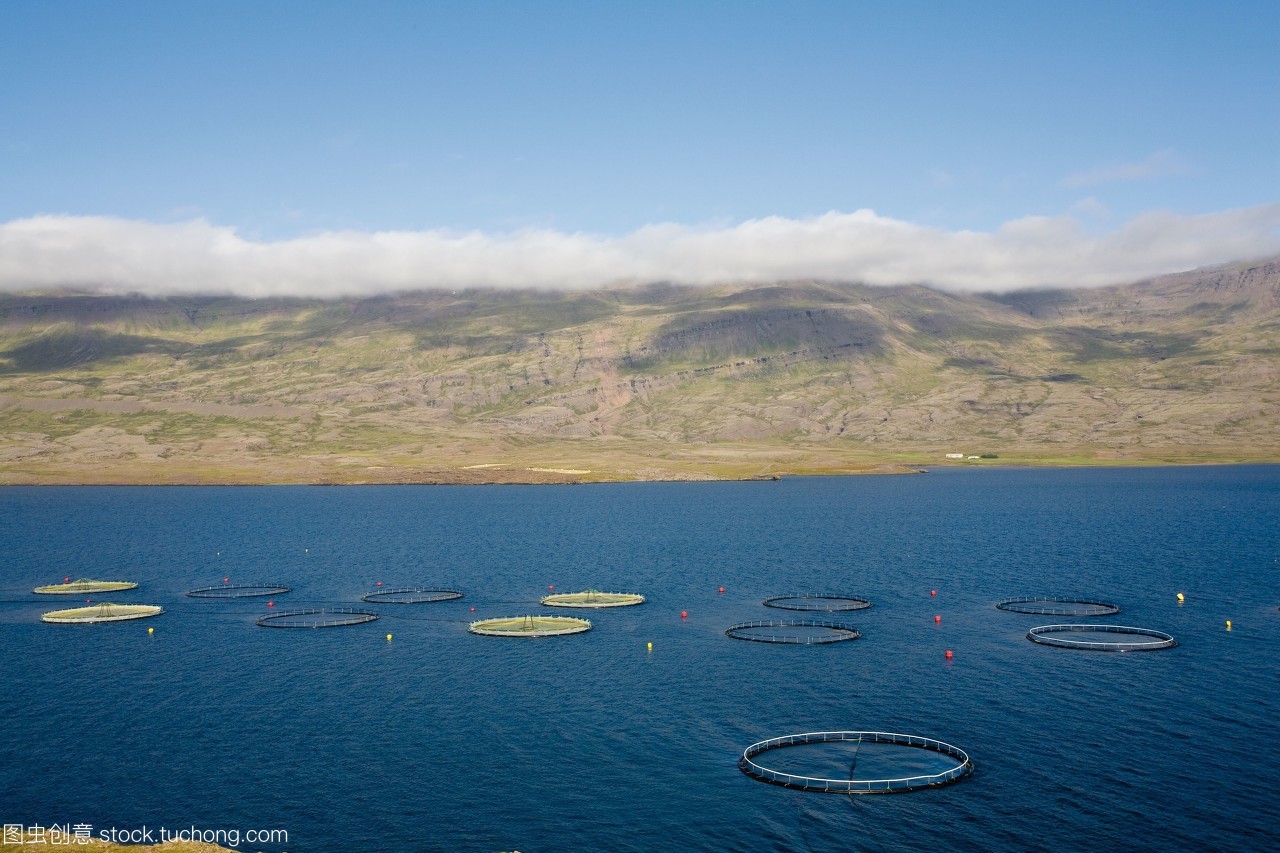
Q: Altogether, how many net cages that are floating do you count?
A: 12